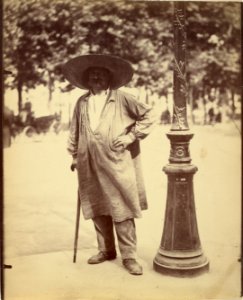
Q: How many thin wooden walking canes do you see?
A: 1